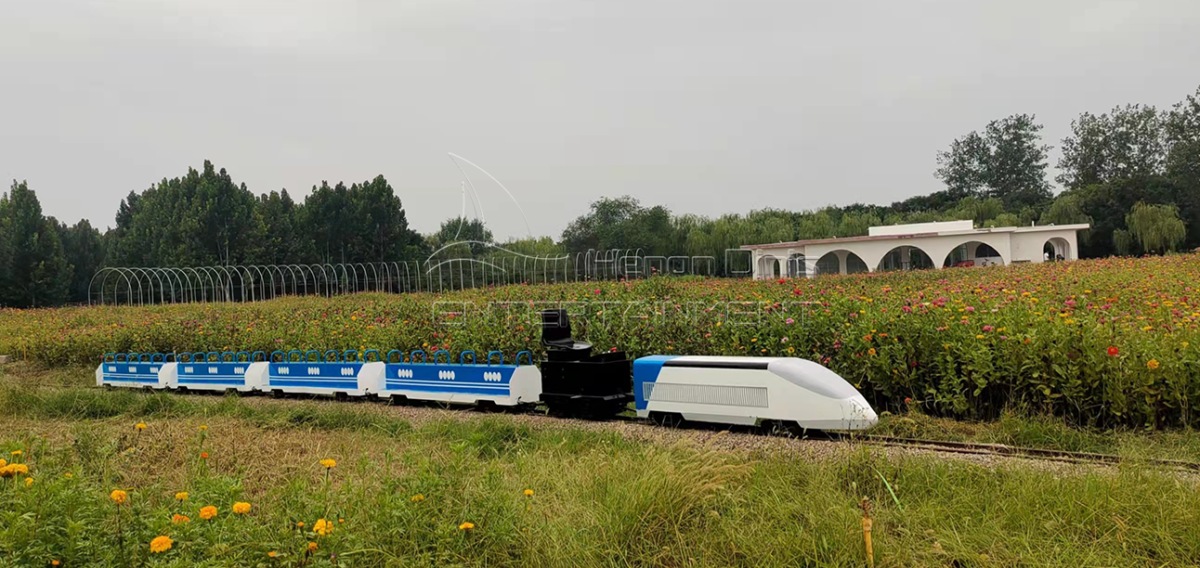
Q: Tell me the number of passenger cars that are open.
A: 4